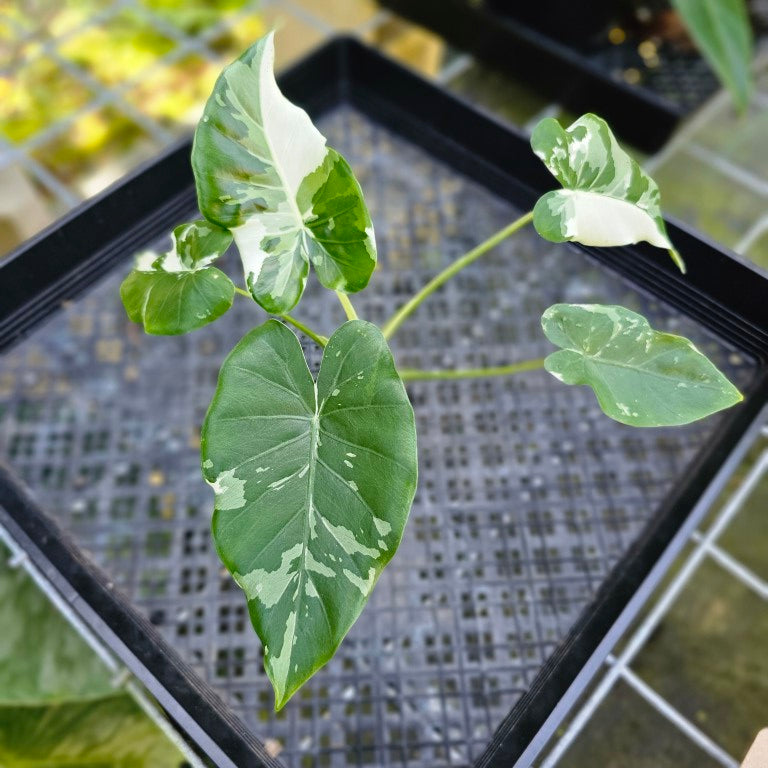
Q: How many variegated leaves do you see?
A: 5